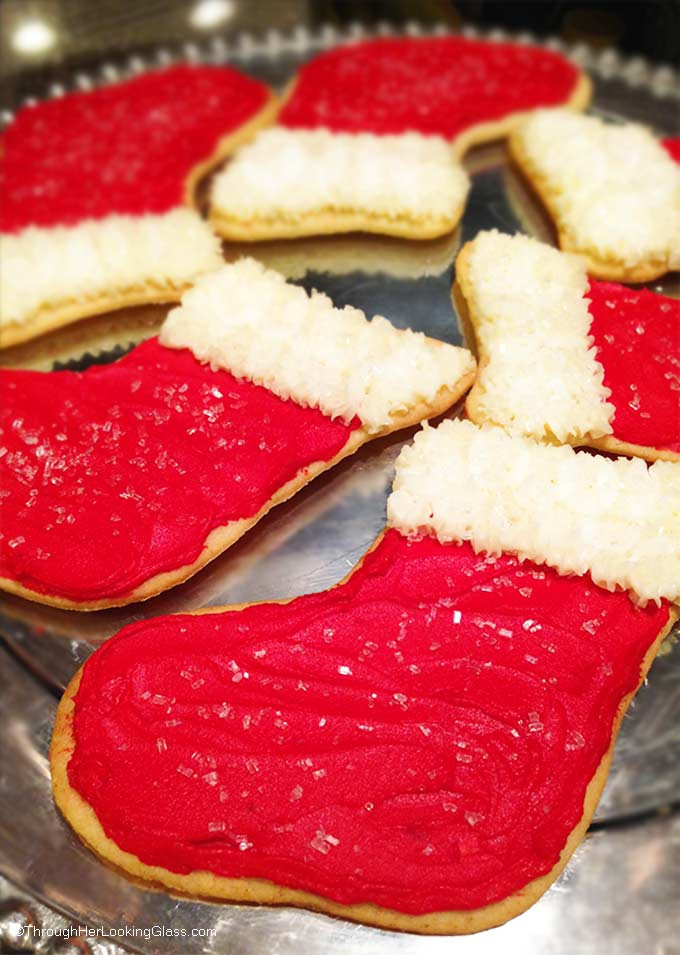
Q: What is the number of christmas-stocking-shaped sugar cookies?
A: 6